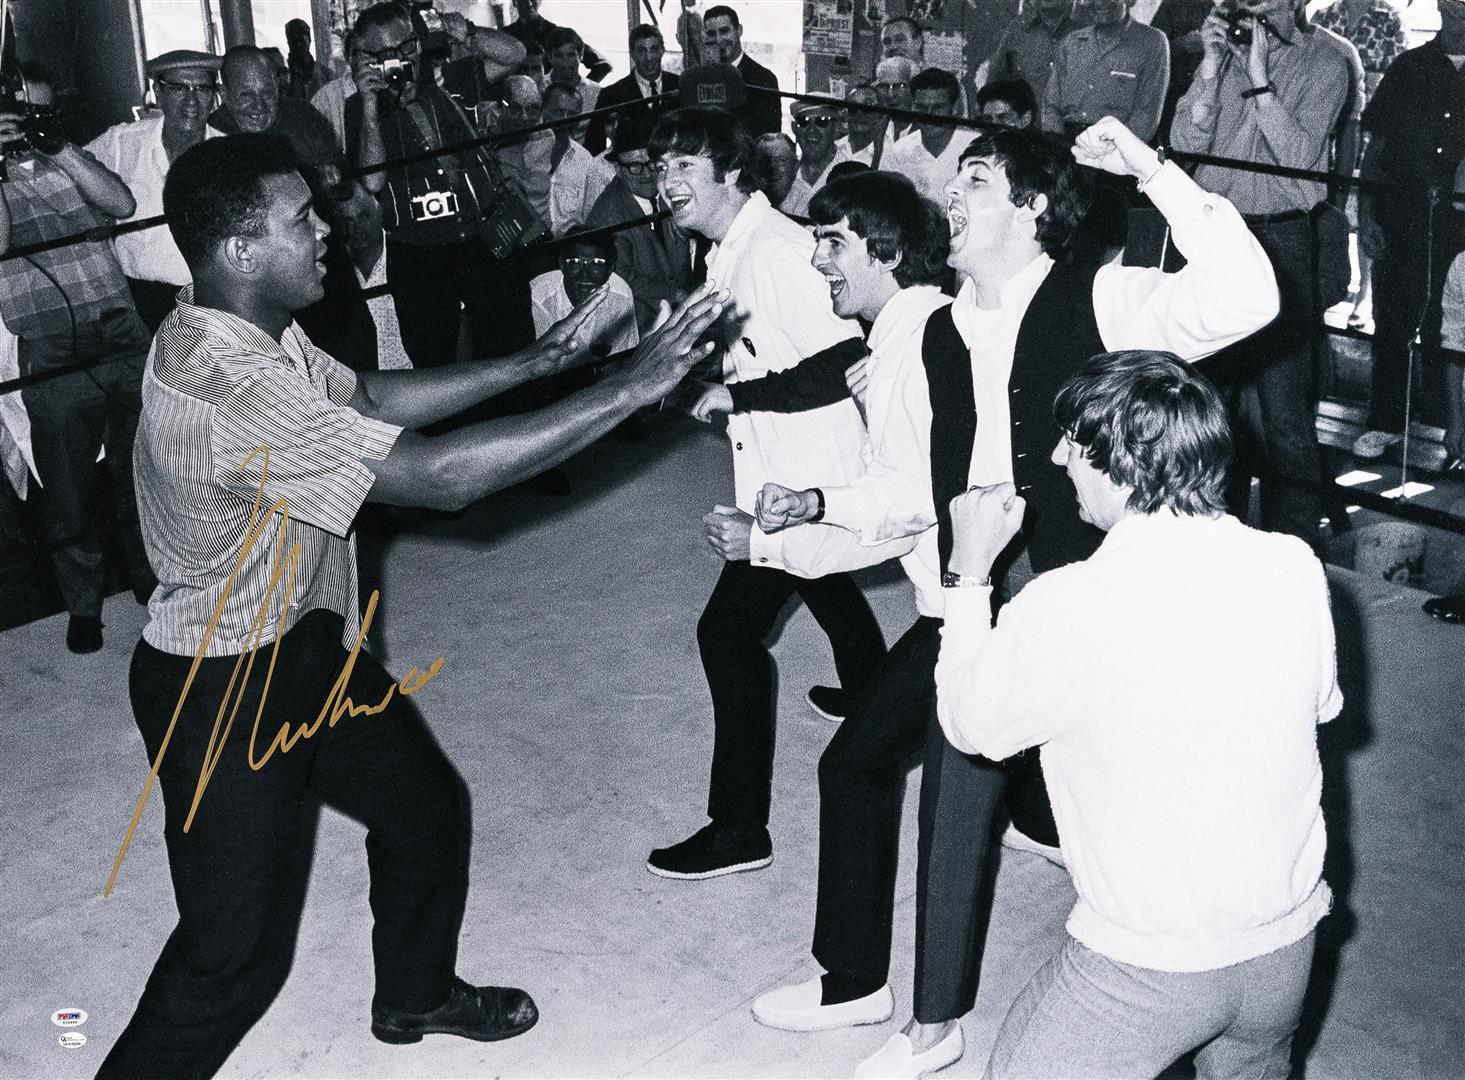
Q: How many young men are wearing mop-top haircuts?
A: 4